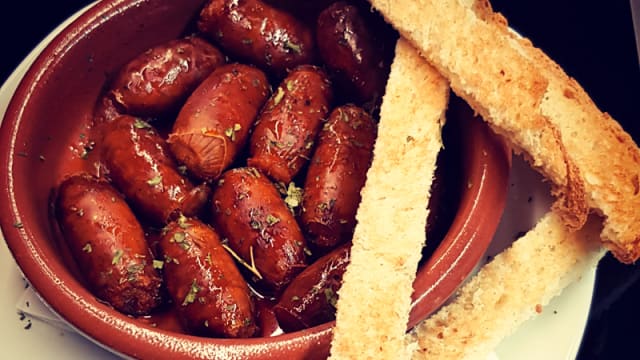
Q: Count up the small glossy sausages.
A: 11